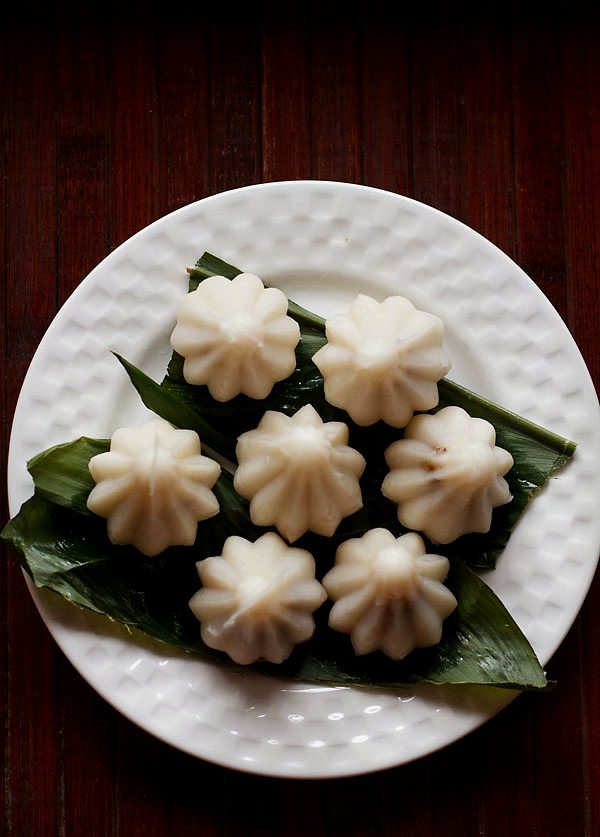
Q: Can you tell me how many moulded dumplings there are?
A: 7